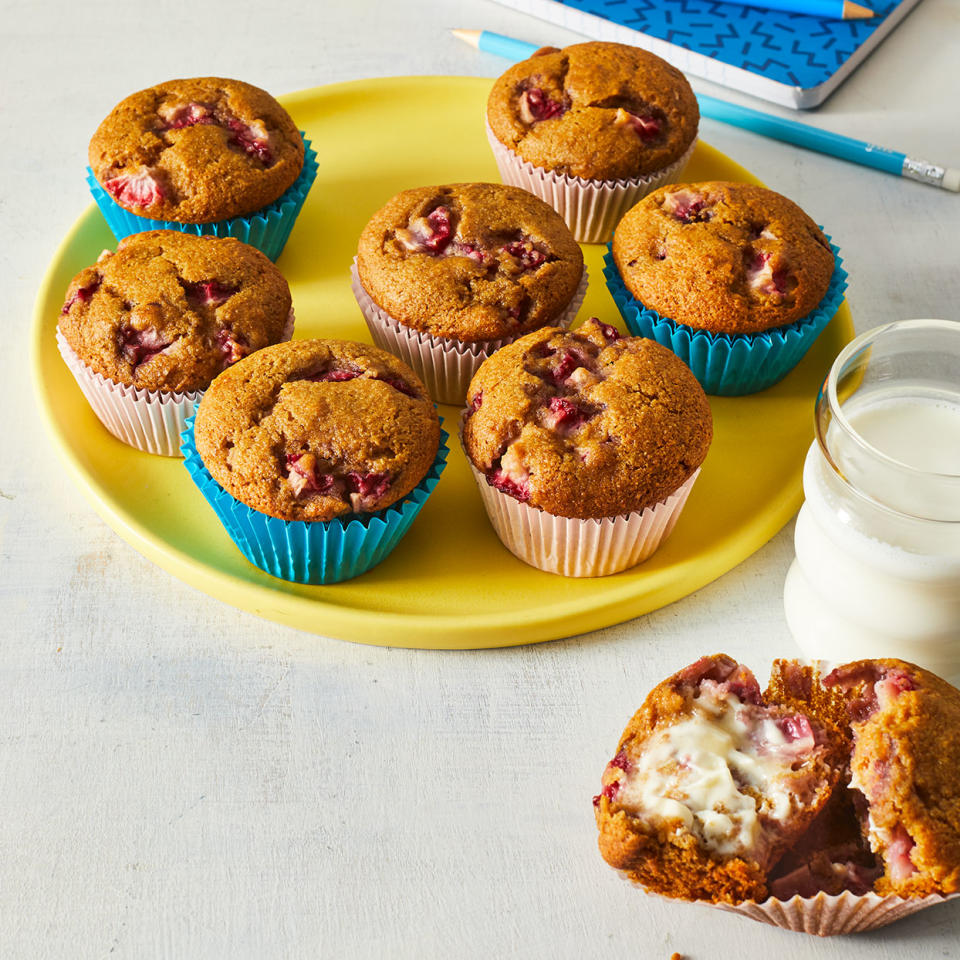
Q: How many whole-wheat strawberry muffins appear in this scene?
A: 8